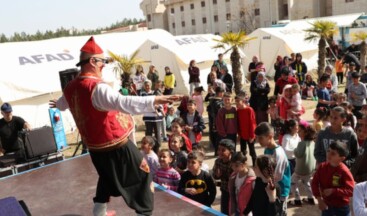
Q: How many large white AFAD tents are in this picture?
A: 3